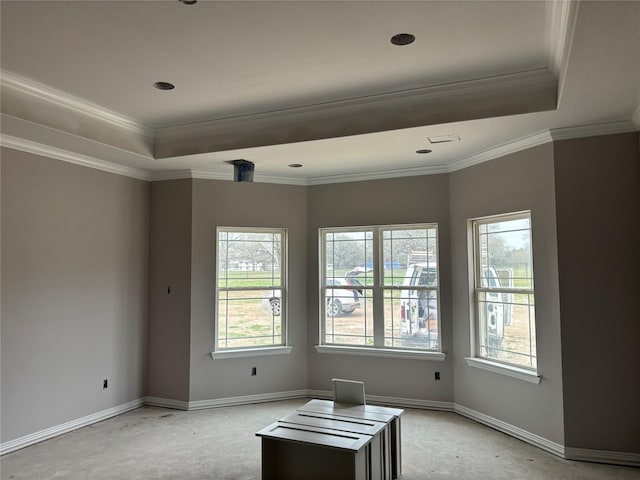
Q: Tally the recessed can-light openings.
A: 5